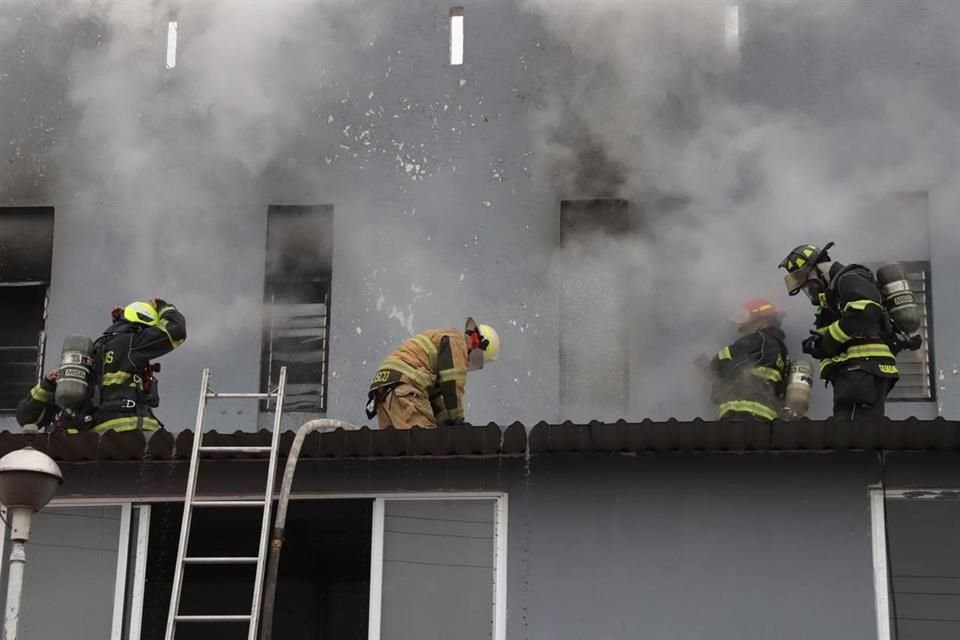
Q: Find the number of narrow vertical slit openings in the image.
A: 3